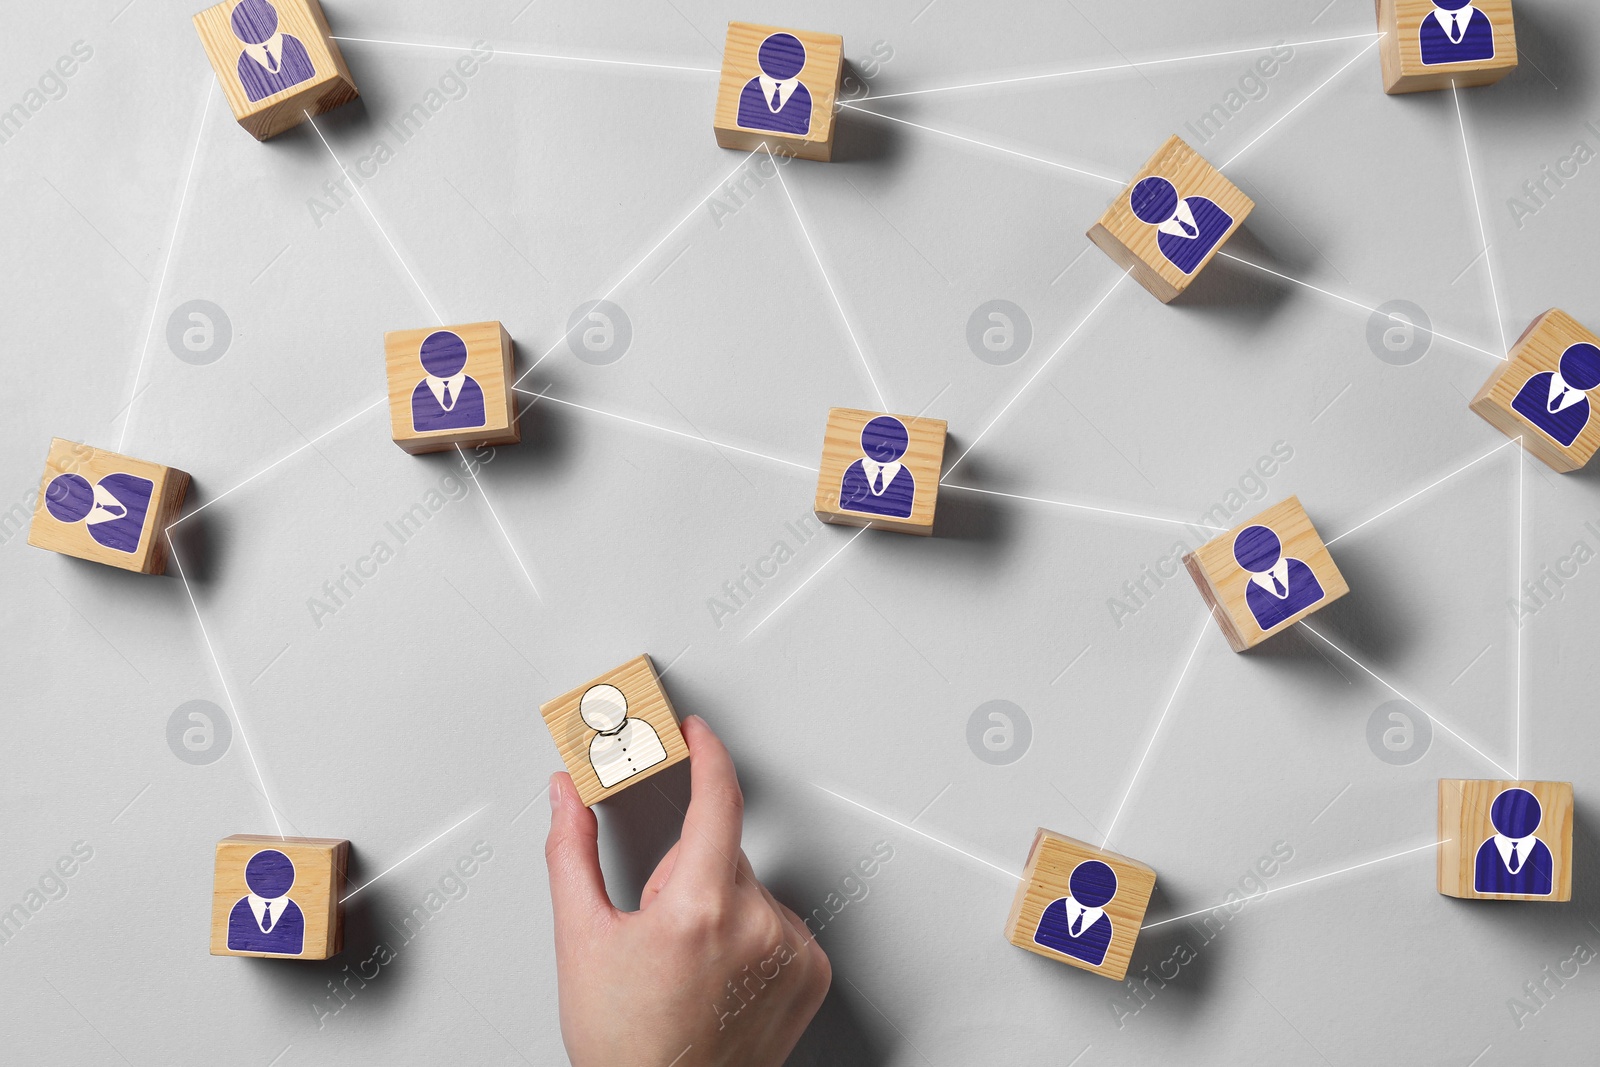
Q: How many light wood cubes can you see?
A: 13